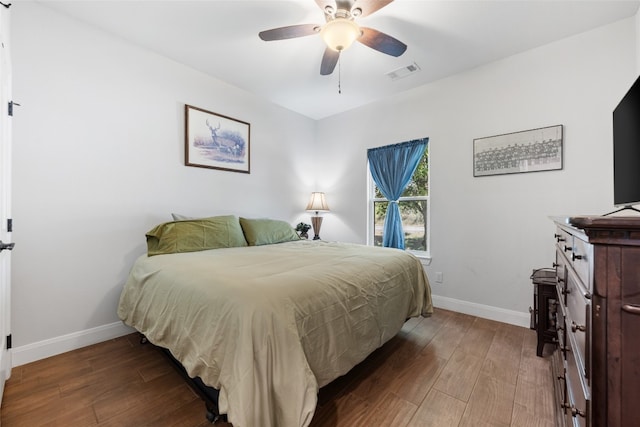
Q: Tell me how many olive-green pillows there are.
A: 2